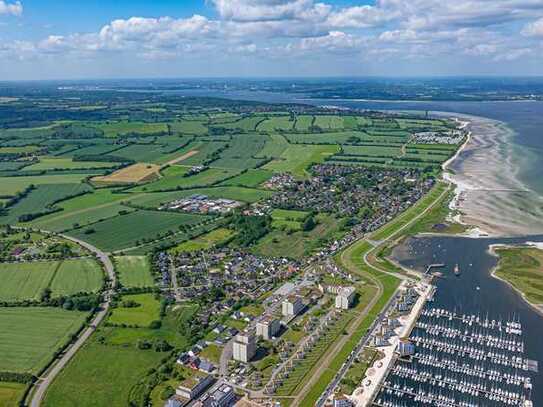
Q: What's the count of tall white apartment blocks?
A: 4